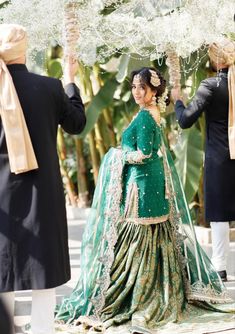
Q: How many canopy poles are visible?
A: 2